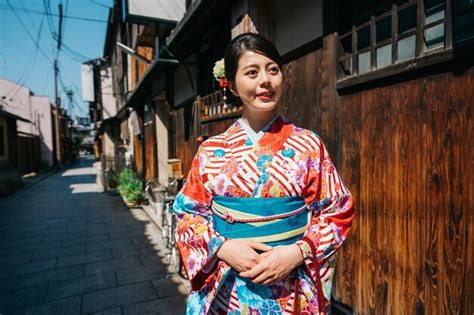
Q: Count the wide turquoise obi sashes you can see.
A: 1